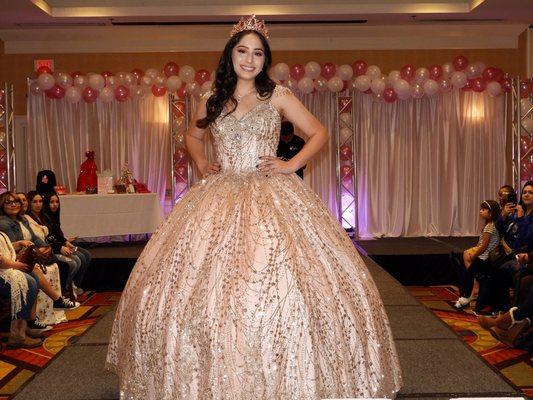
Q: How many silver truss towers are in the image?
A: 4